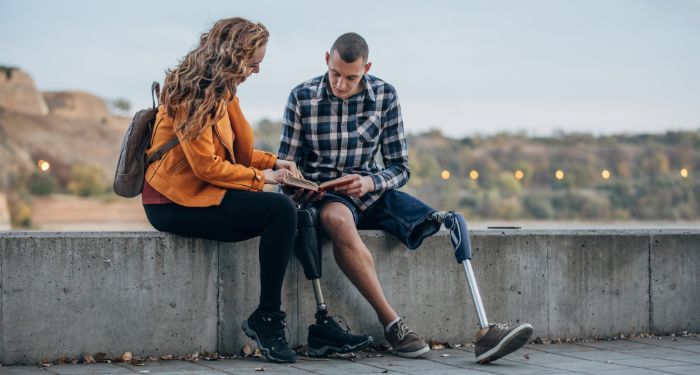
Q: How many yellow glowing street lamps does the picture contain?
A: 7